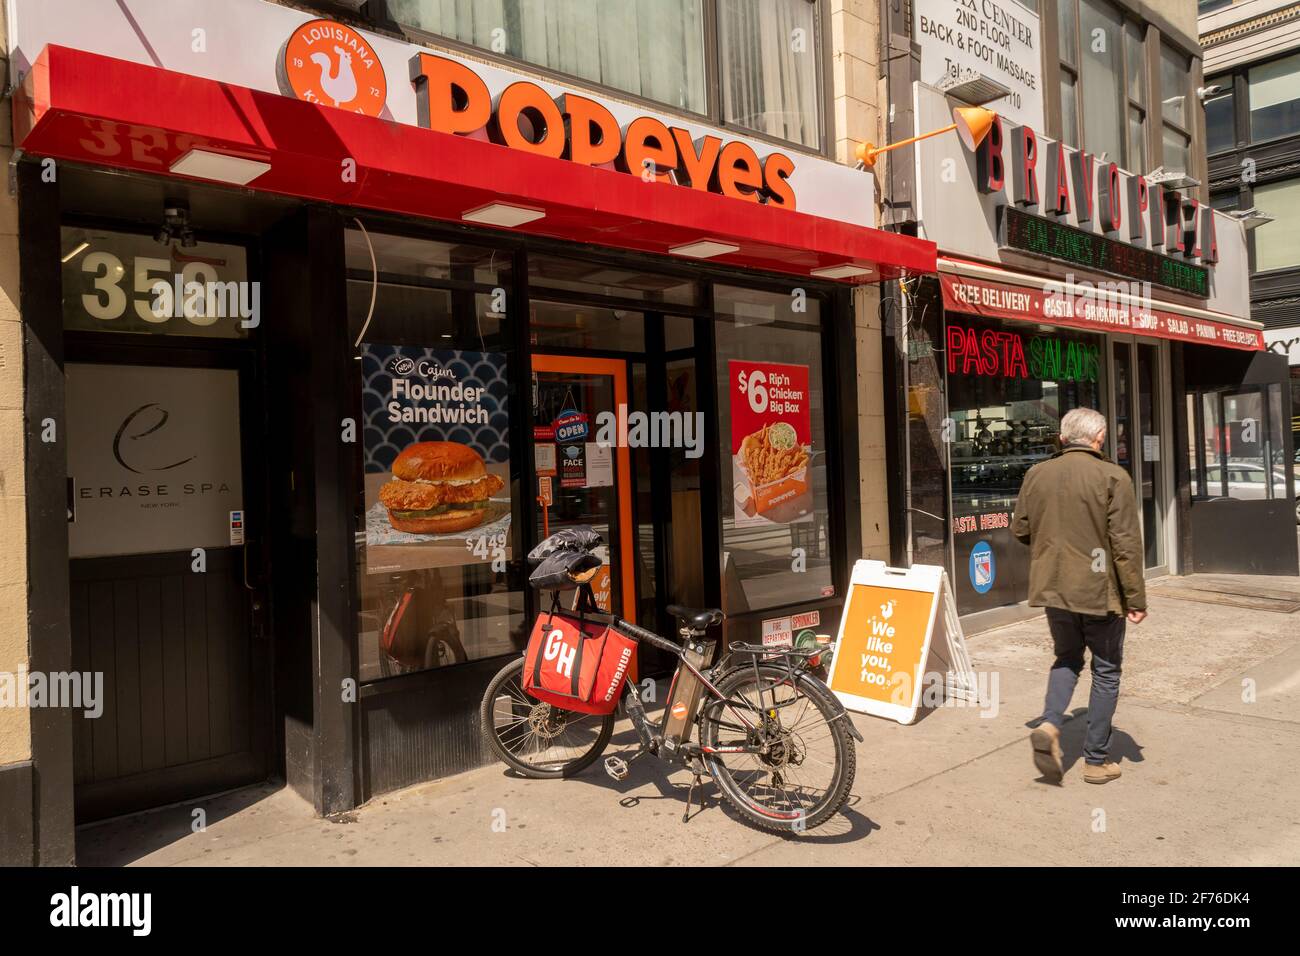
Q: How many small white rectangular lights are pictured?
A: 4